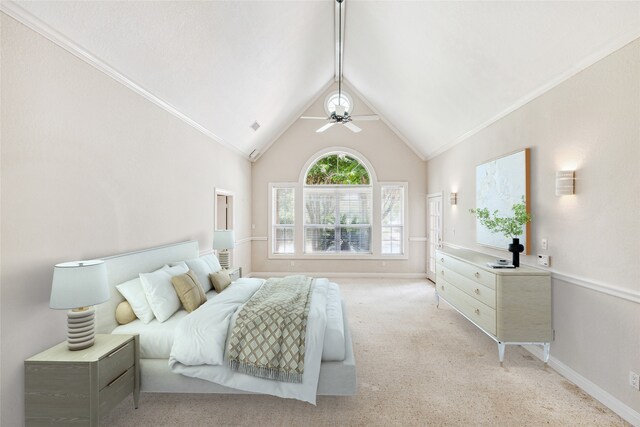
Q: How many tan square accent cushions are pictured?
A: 2